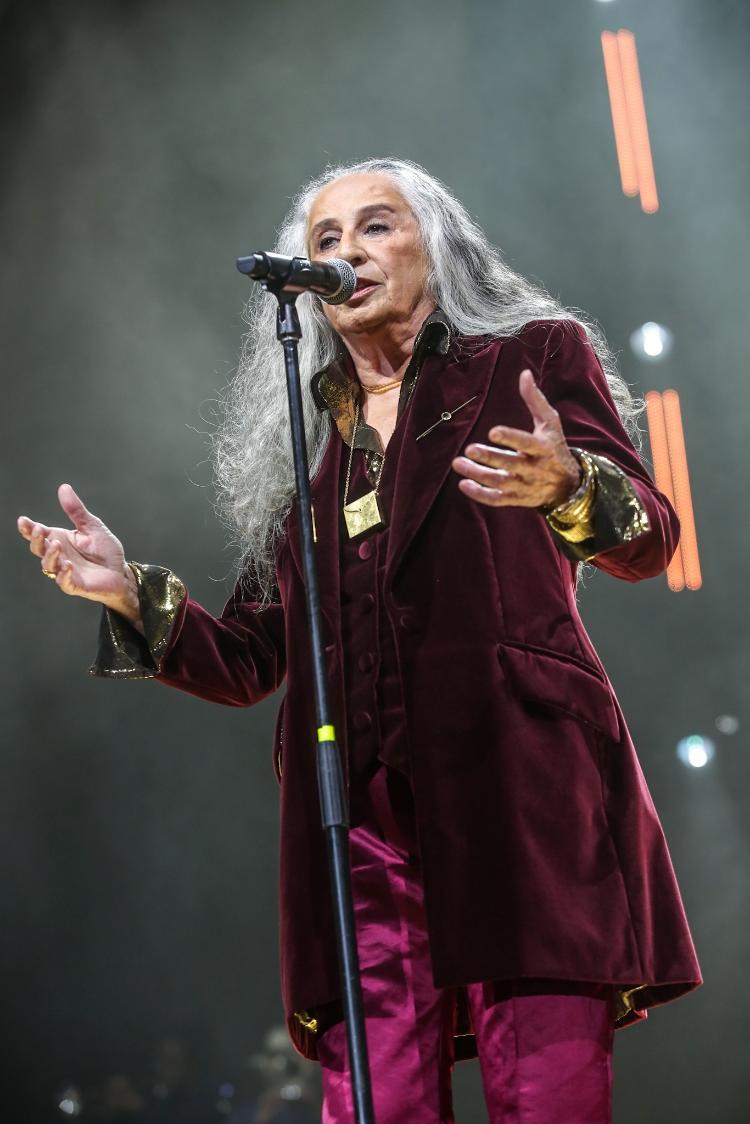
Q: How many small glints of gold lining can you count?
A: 2